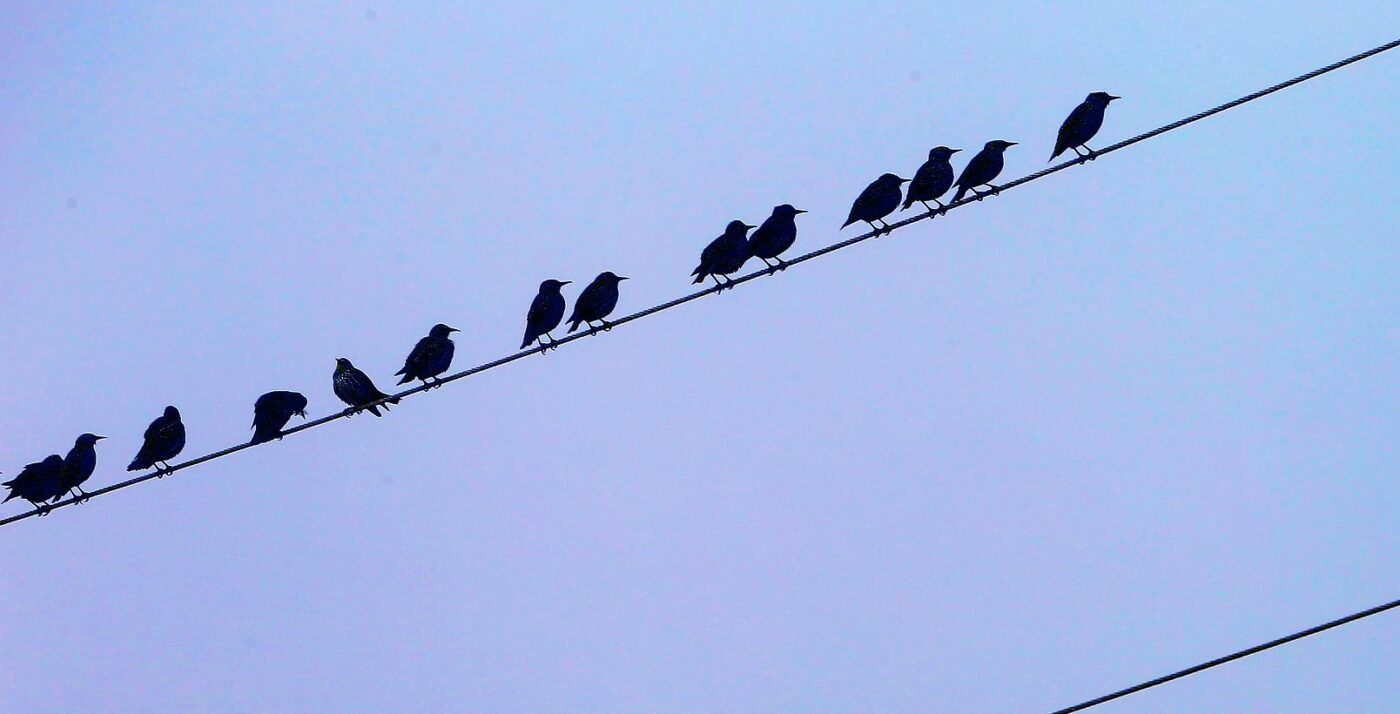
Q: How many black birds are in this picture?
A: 14